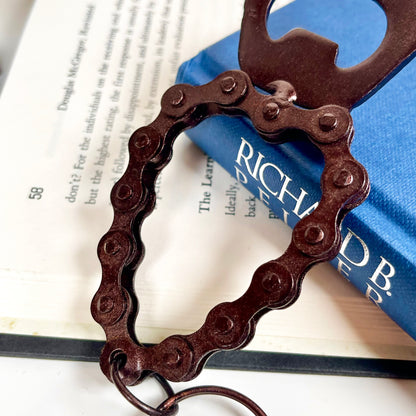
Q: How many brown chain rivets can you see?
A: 13